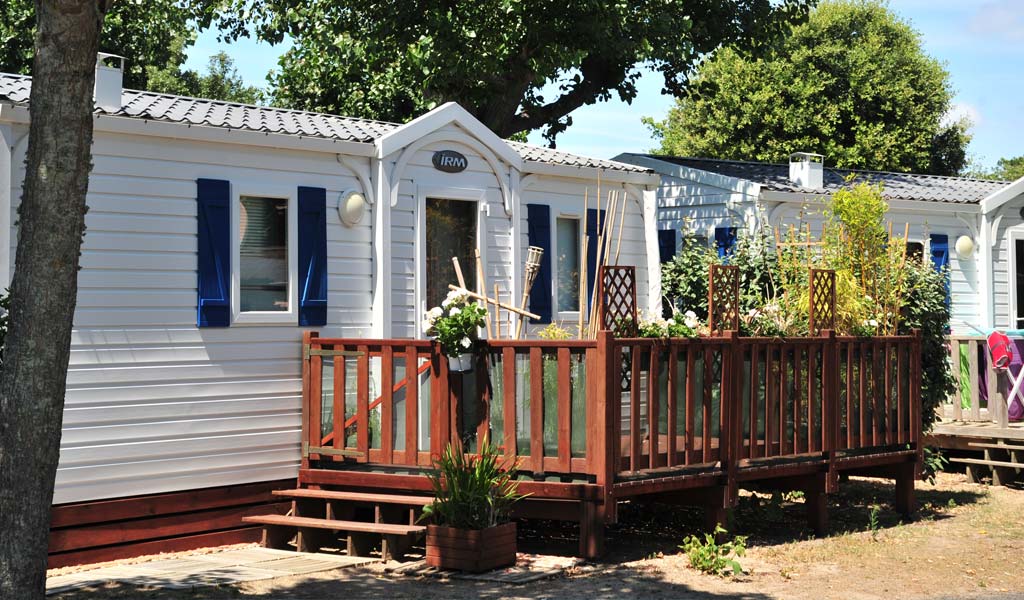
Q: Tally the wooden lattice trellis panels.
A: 3